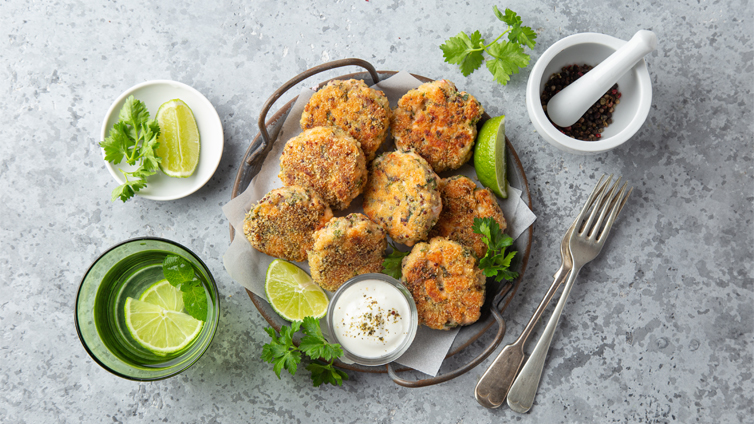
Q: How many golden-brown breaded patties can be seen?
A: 8